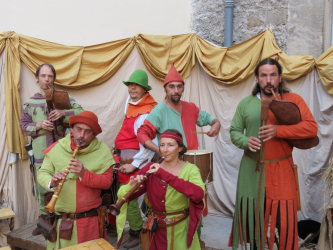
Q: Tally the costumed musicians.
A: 6